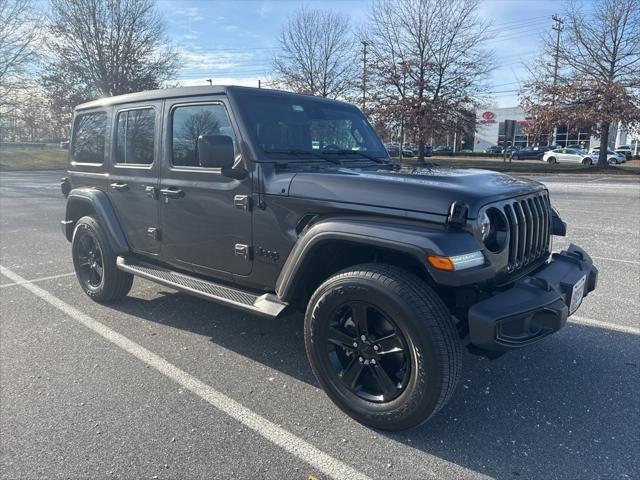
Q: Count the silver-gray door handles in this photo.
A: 2